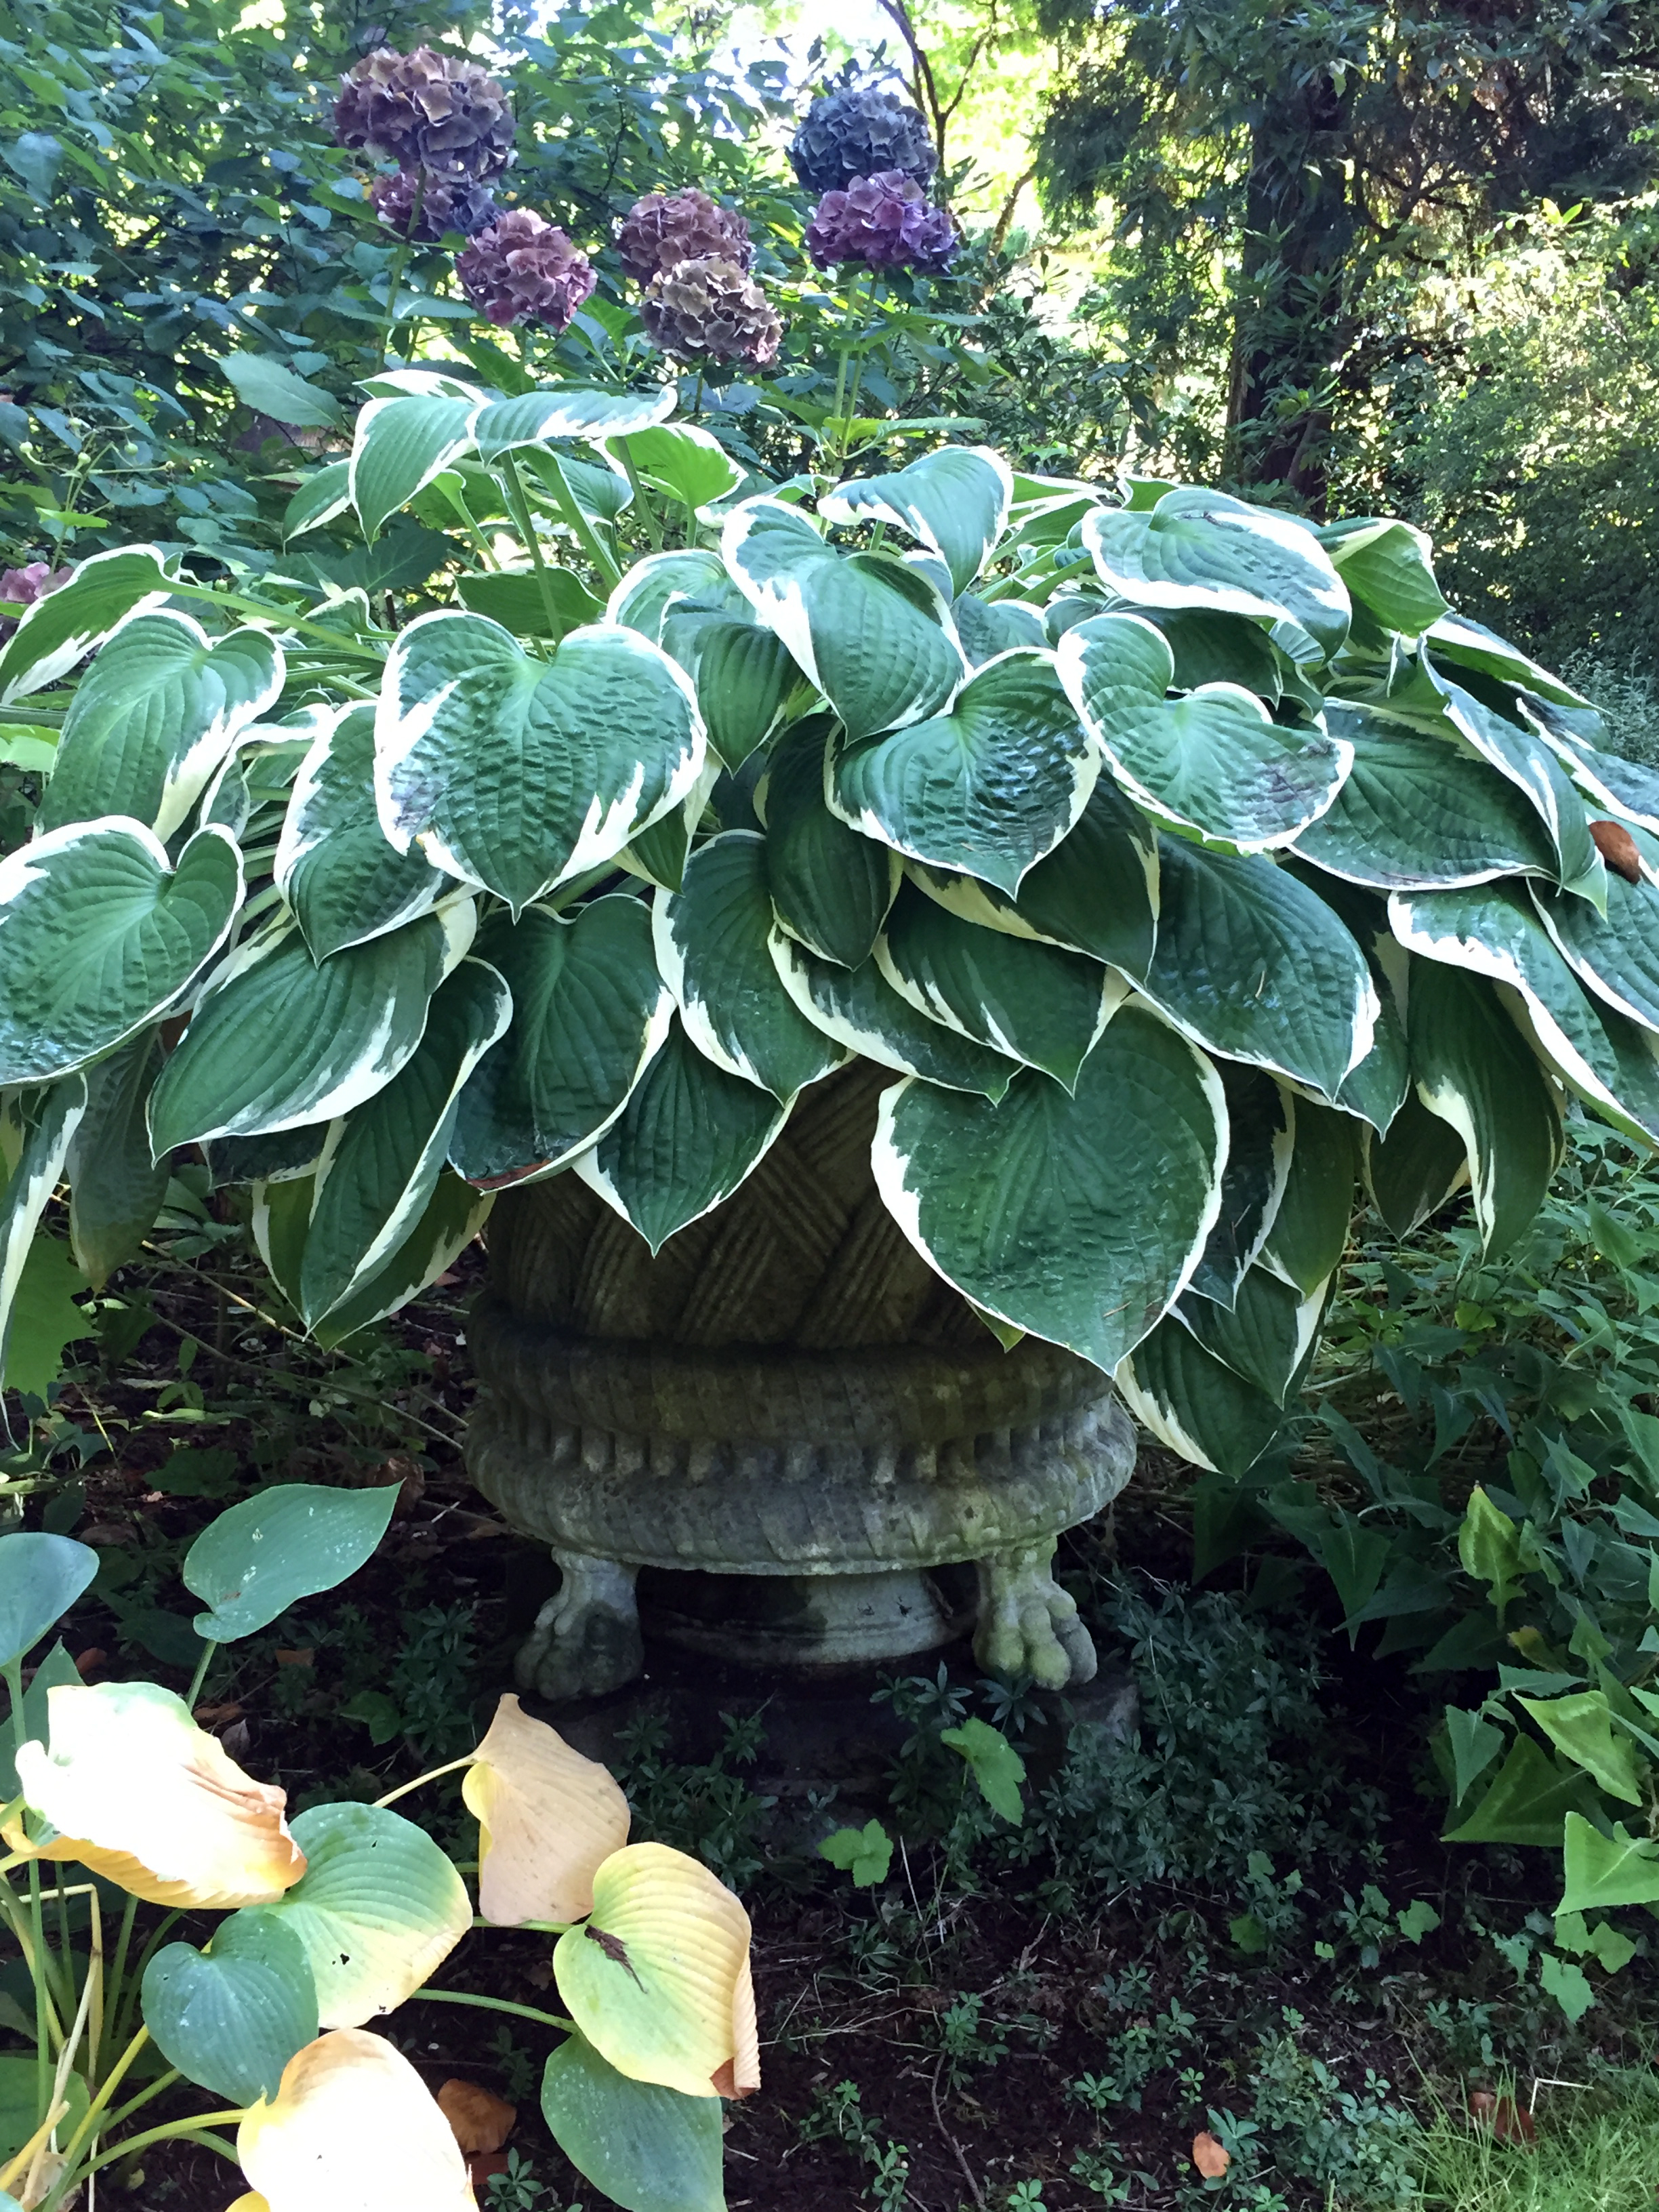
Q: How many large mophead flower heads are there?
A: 7